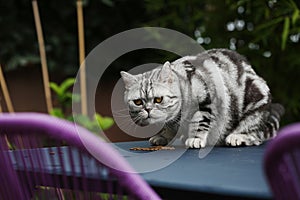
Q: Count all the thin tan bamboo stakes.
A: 3